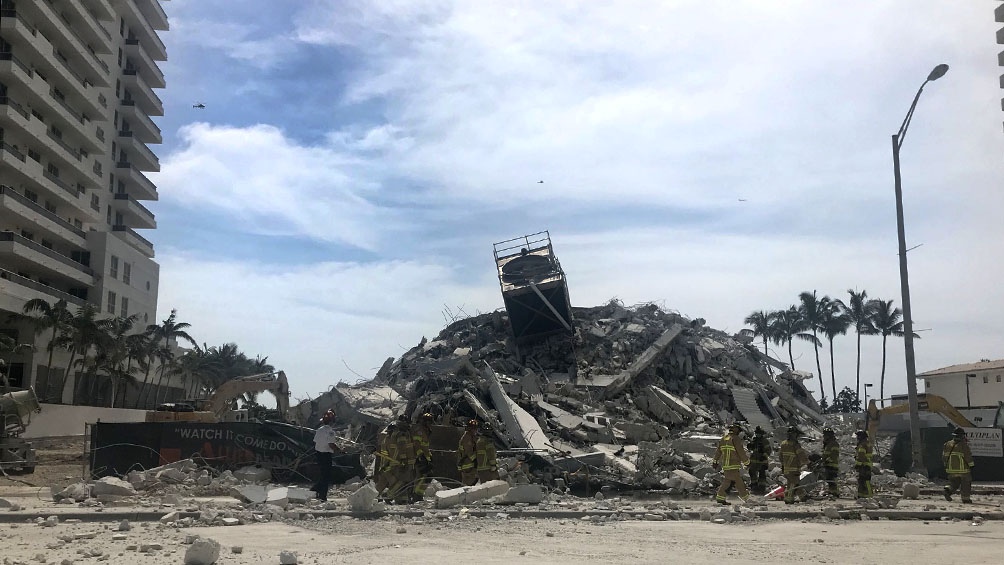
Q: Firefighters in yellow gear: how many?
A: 11